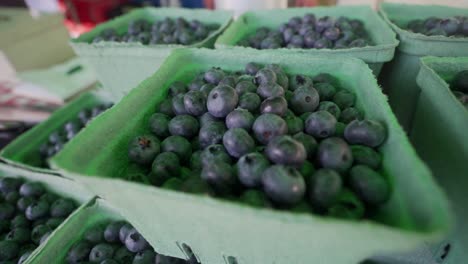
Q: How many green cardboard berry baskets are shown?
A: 8